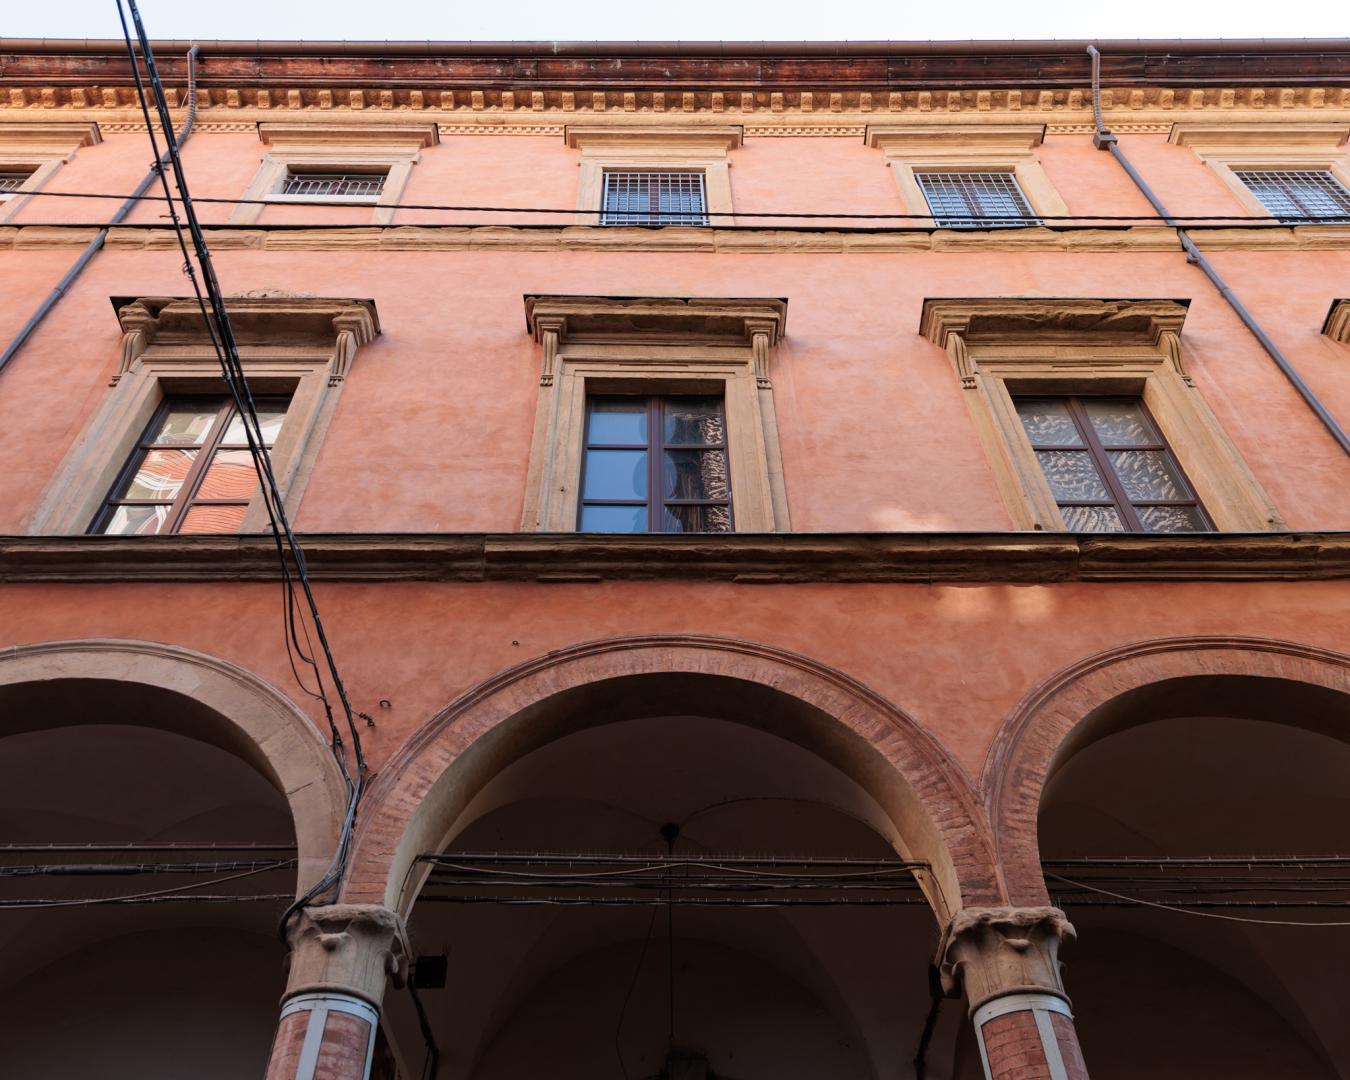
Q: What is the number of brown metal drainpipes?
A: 2